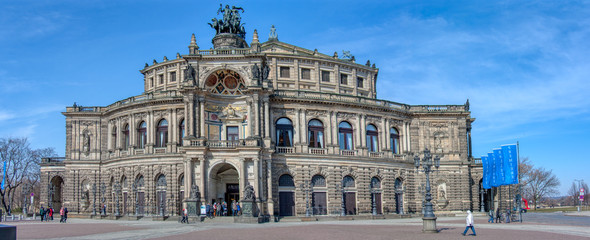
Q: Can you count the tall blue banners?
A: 4